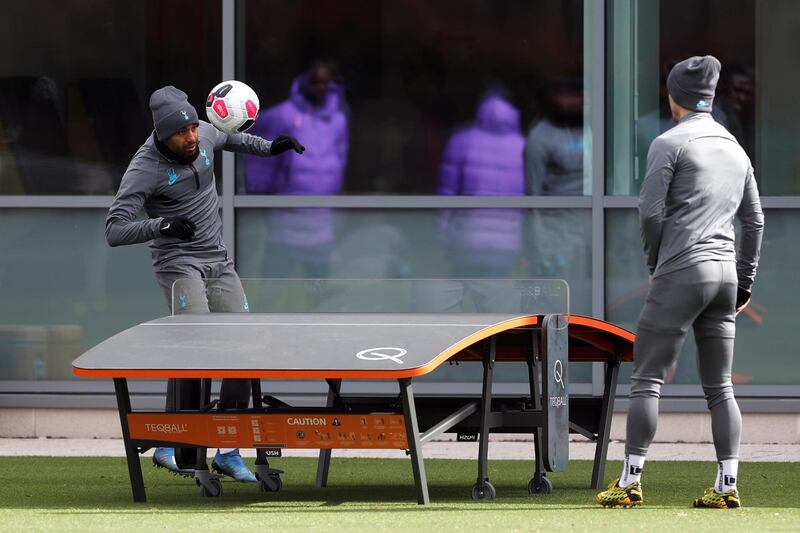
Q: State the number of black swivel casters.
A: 4